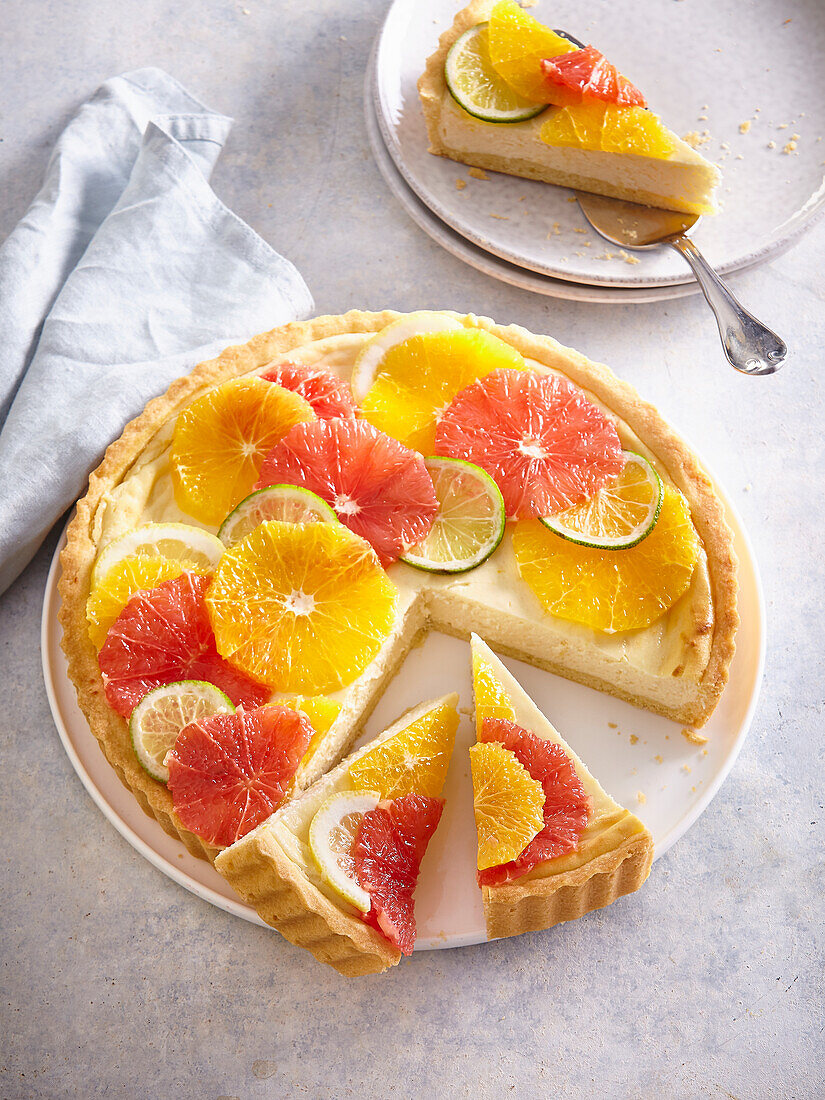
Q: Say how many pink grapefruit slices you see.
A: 8